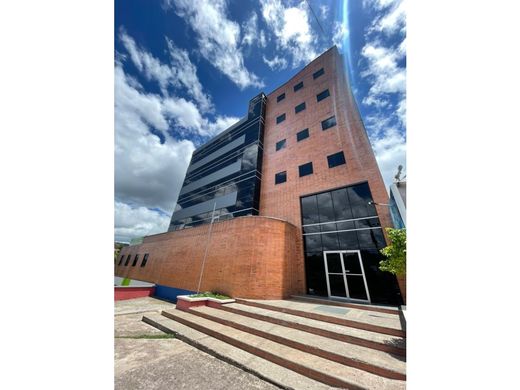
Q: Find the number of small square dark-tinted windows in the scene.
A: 12